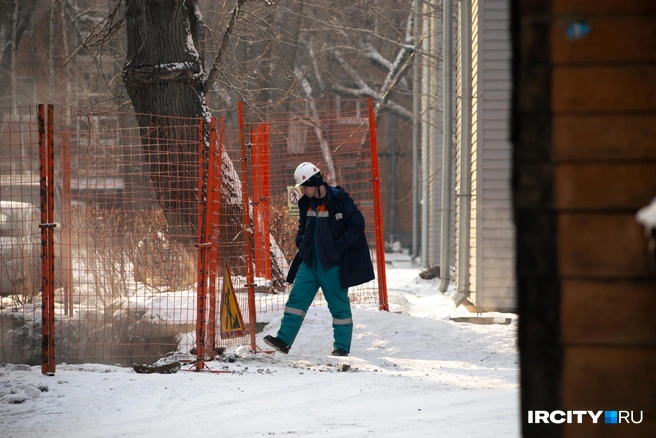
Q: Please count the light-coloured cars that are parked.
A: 1